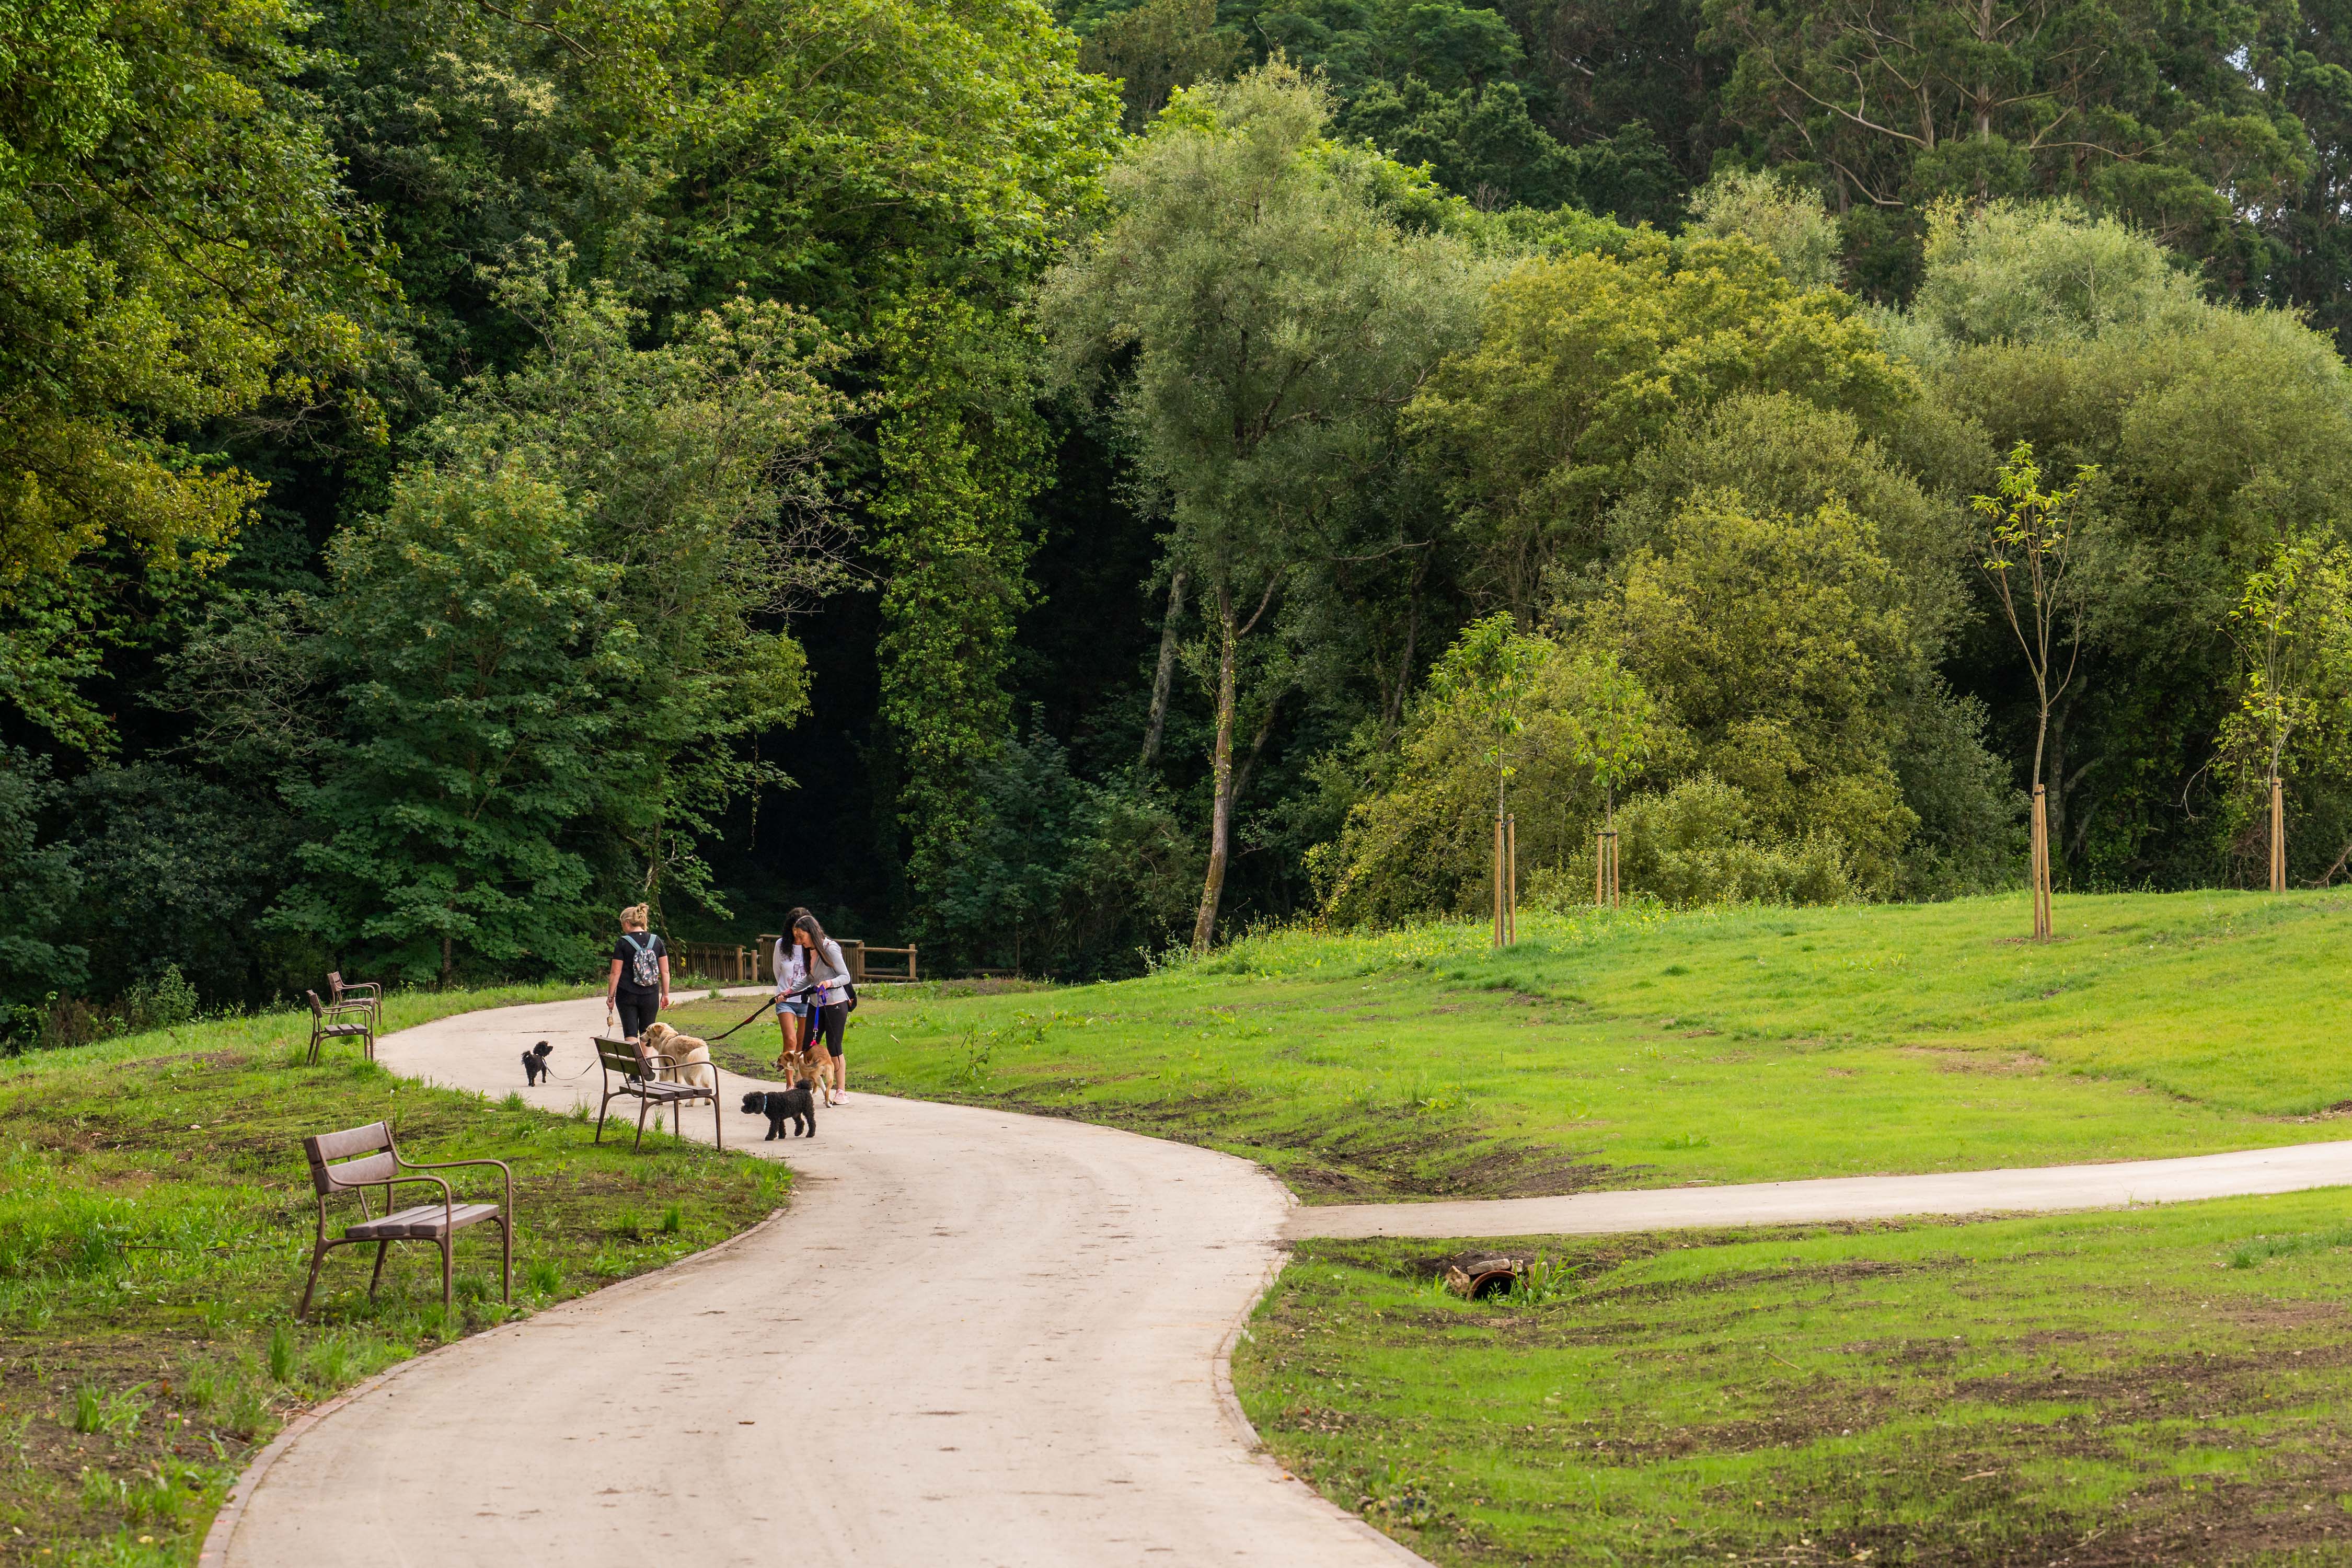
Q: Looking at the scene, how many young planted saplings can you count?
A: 4